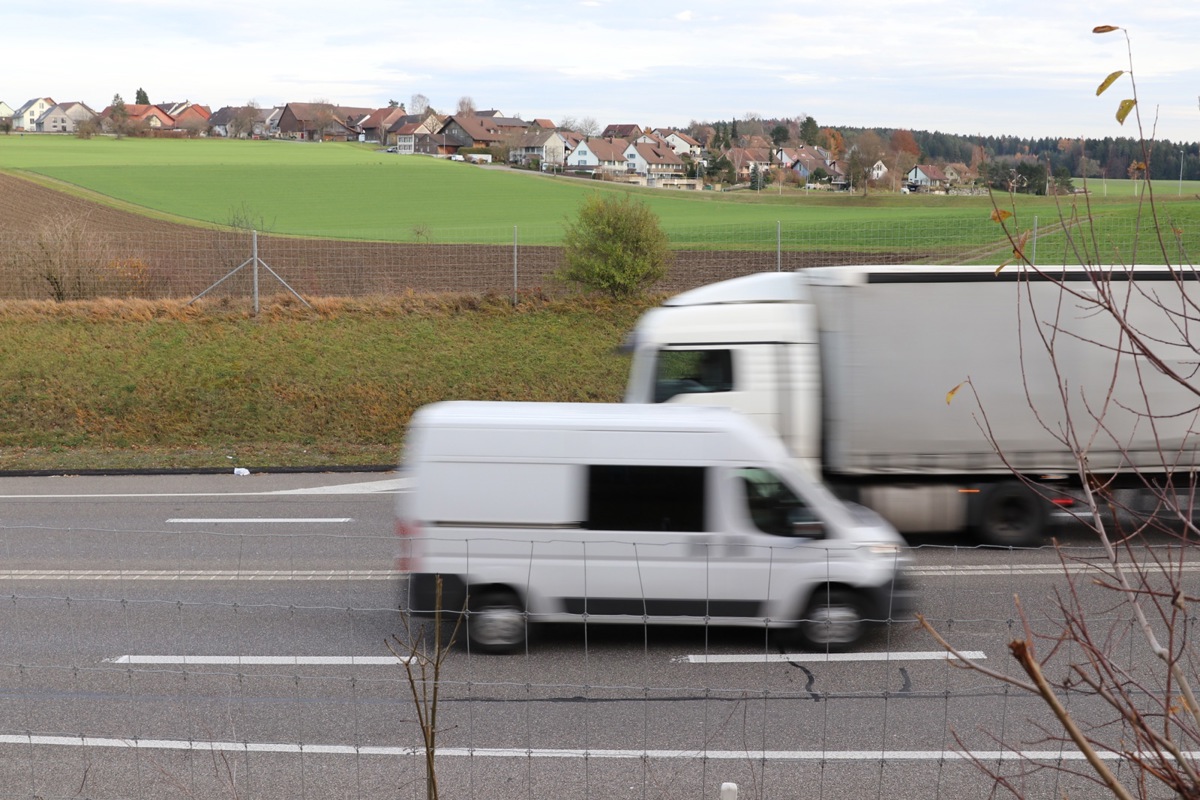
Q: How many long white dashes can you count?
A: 3